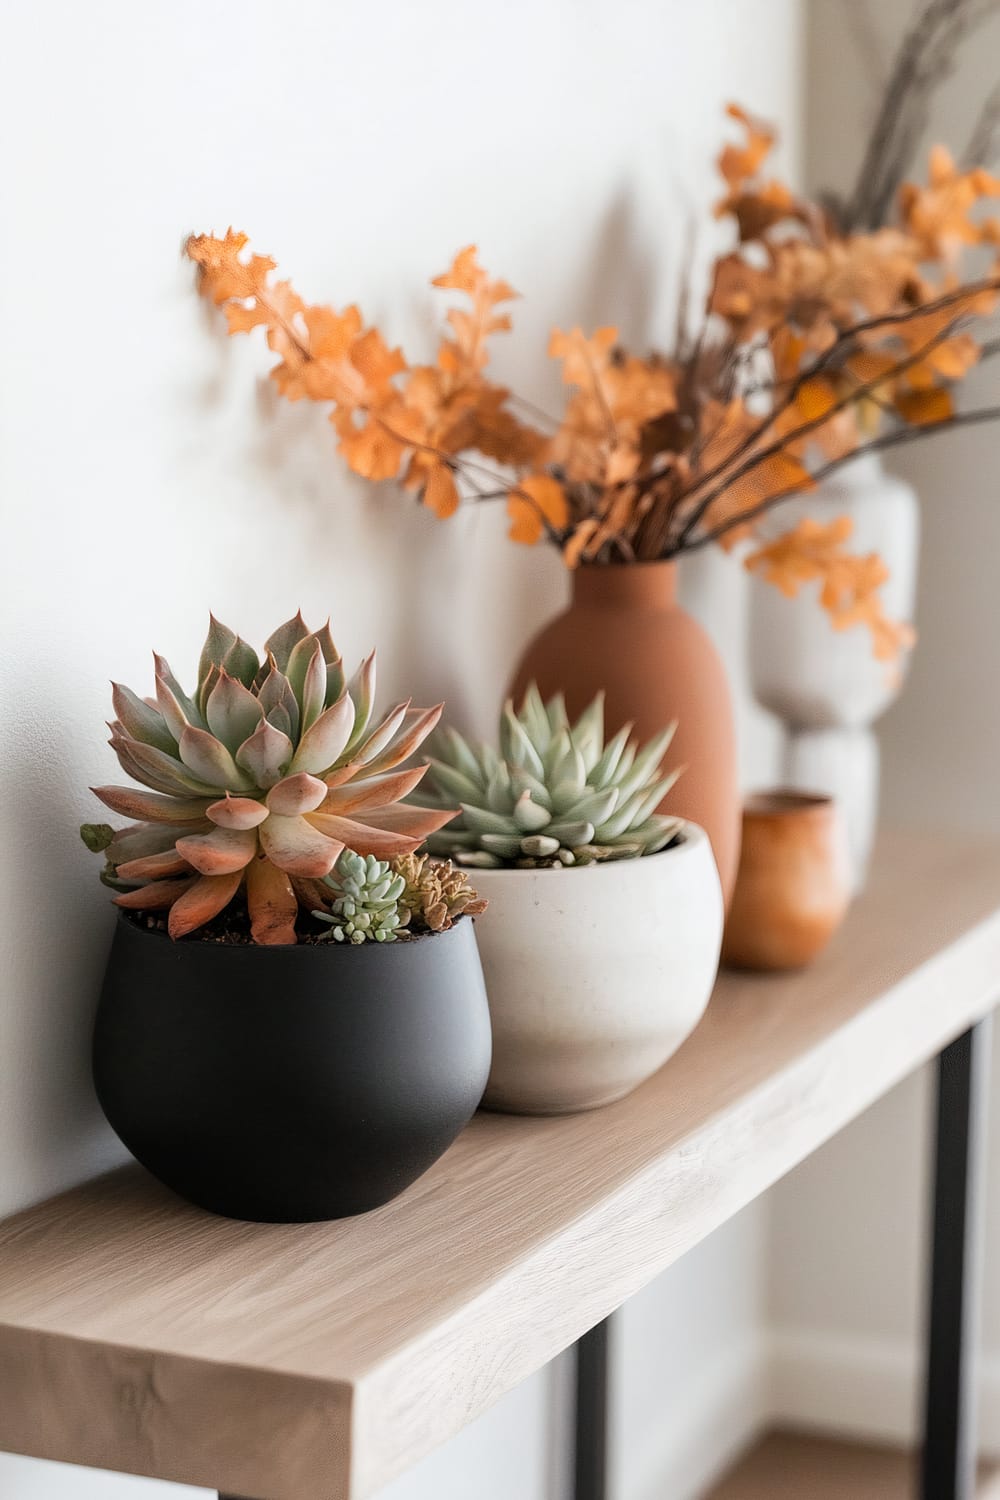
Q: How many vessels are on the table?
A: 5